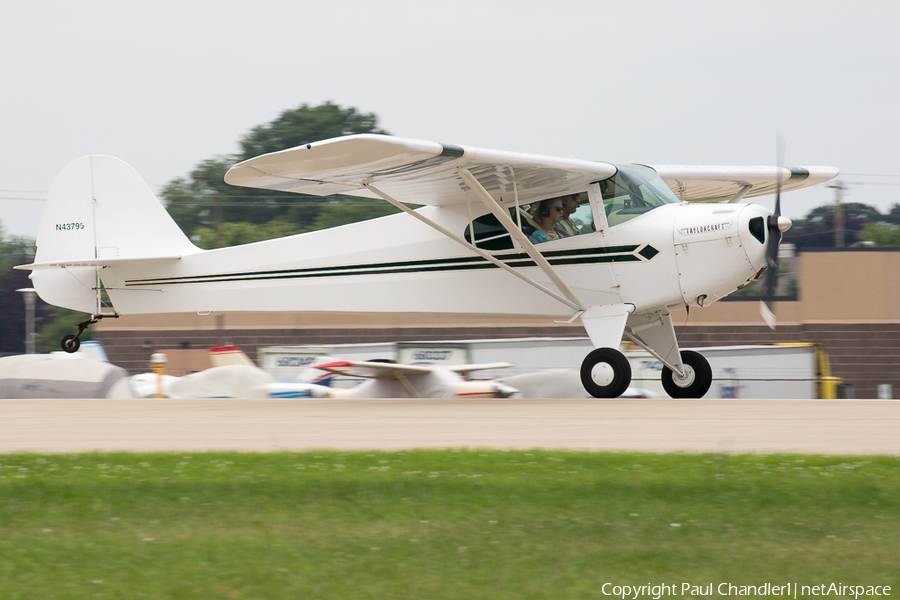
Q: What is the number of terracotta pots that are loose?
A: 0